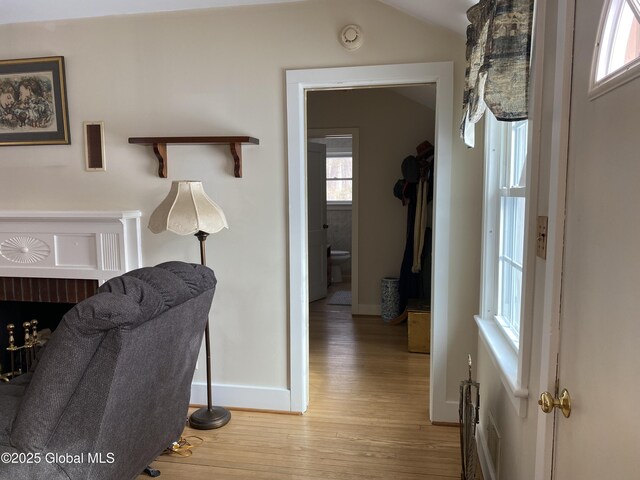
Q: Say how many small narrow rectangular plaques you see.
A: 1